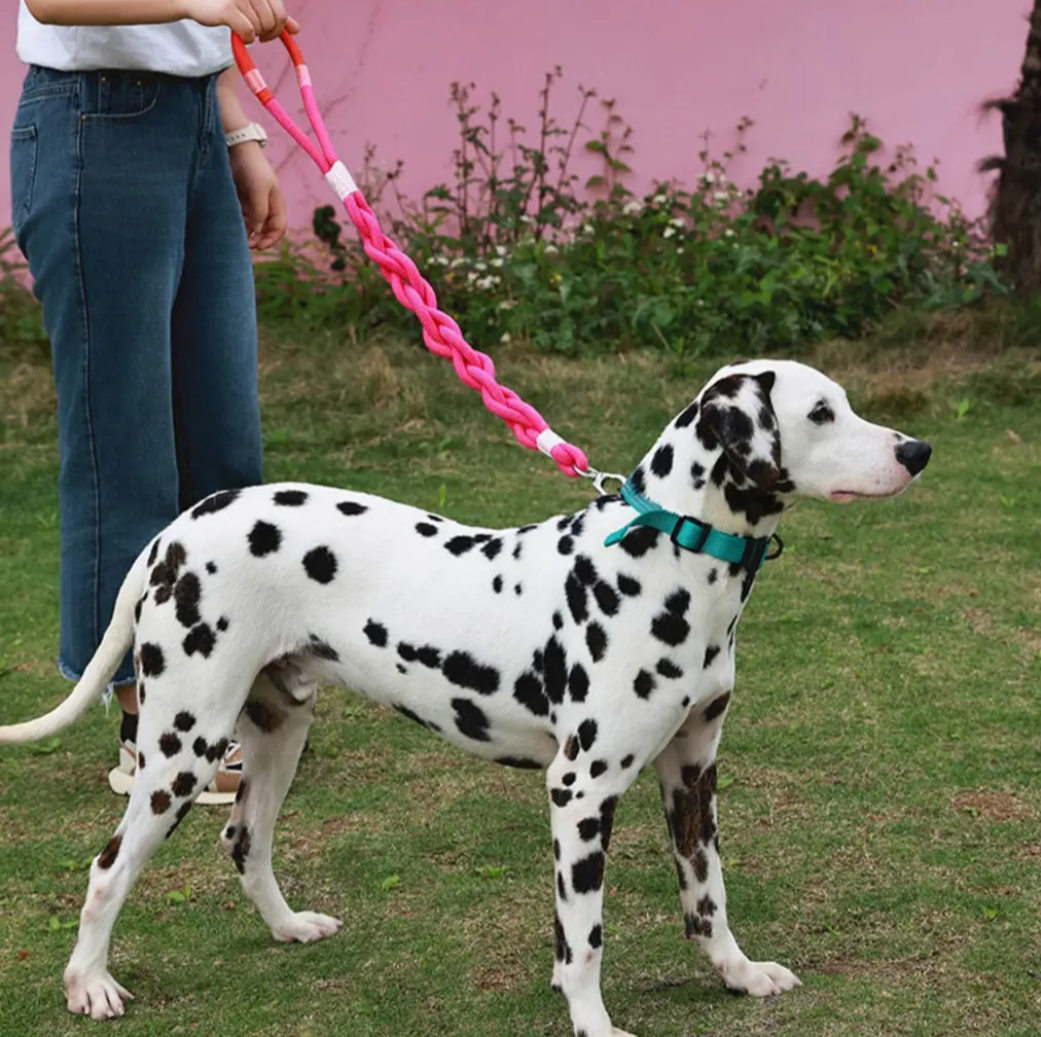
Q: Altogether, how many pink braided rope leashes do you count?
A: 1